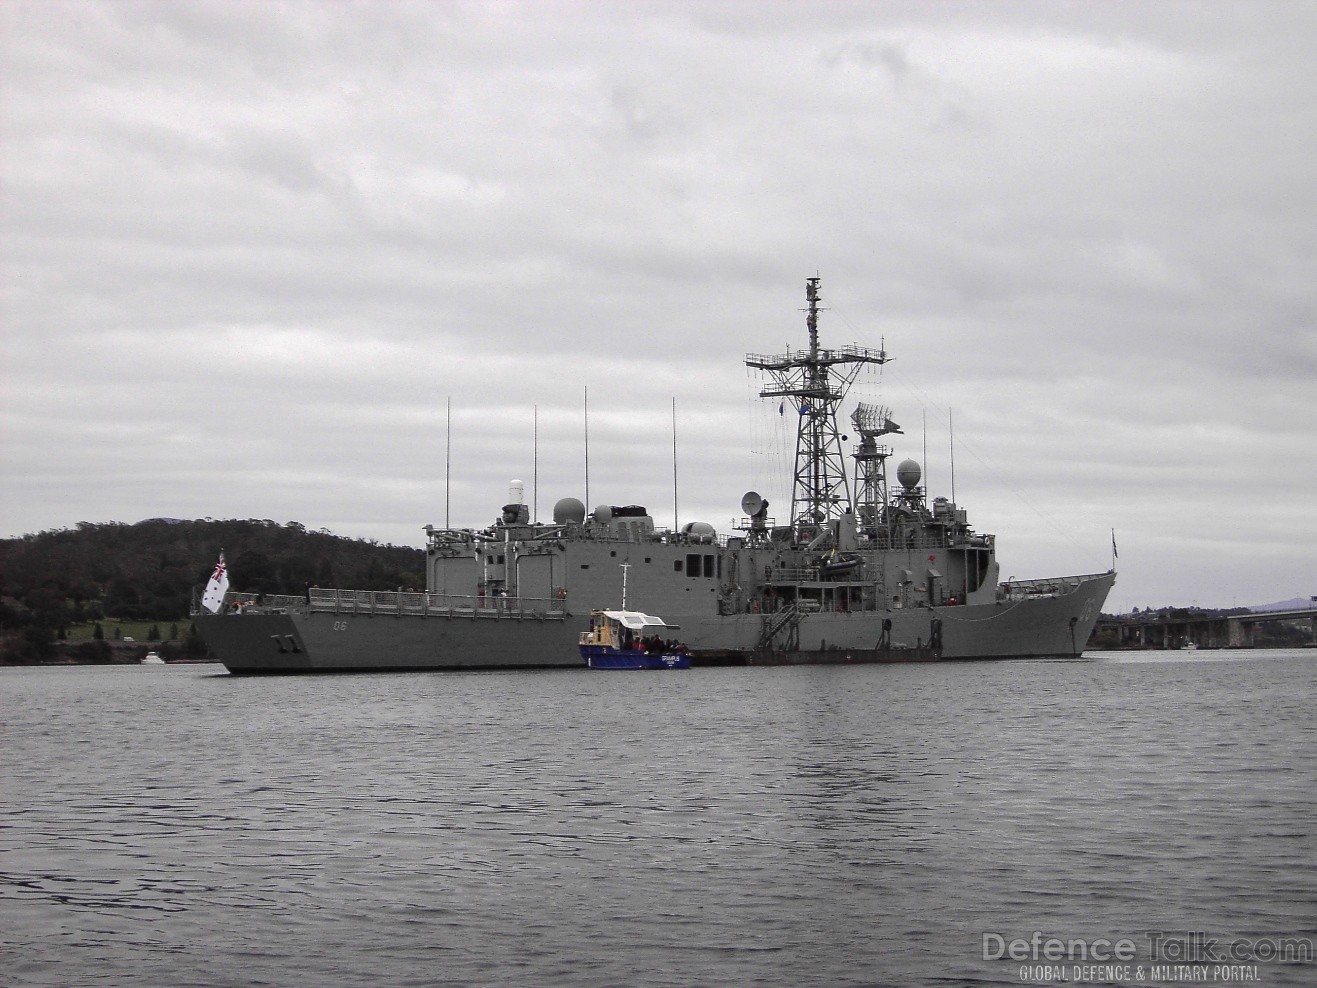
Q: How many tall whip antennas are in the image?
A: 6